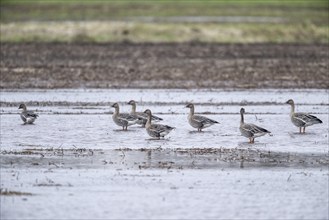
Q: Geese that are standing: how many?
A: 7